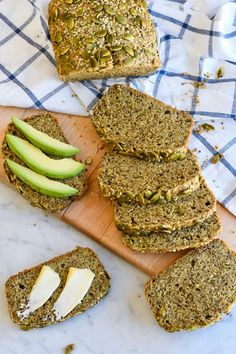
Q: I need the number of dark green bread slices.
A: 7